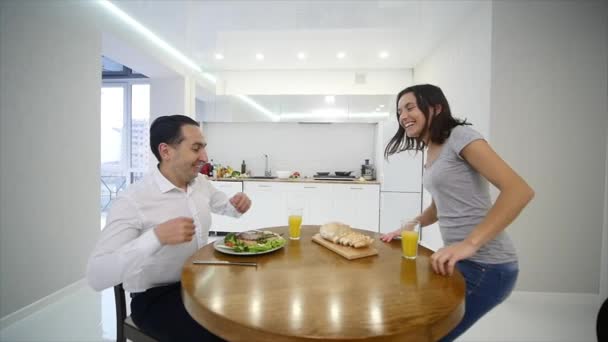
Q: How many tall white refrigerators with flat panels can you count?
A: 1